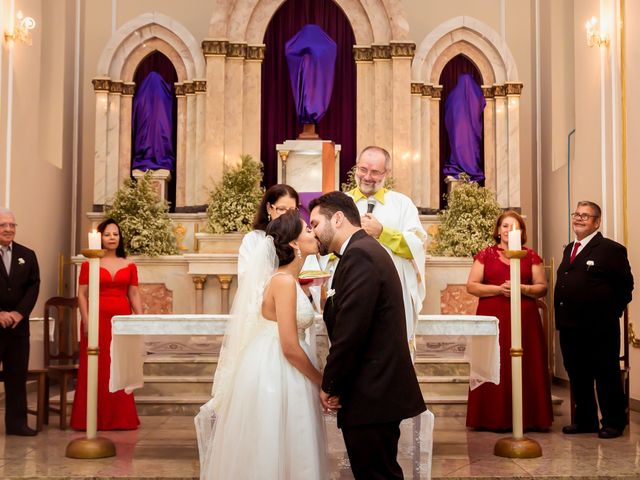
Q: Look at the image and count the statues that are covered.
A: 3